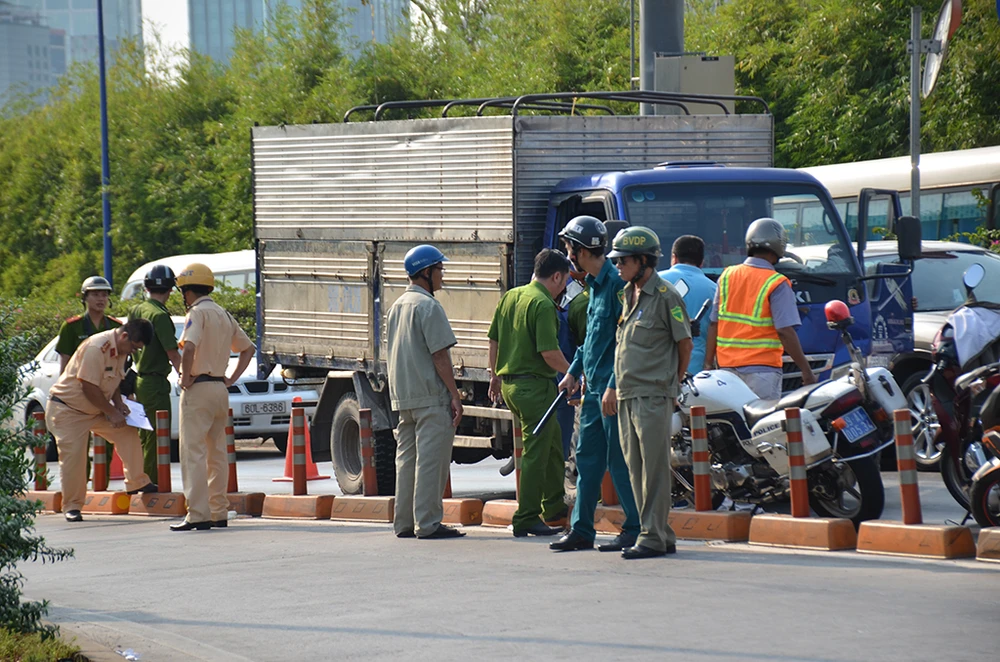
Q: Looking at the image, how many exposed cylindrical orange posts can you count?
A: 12